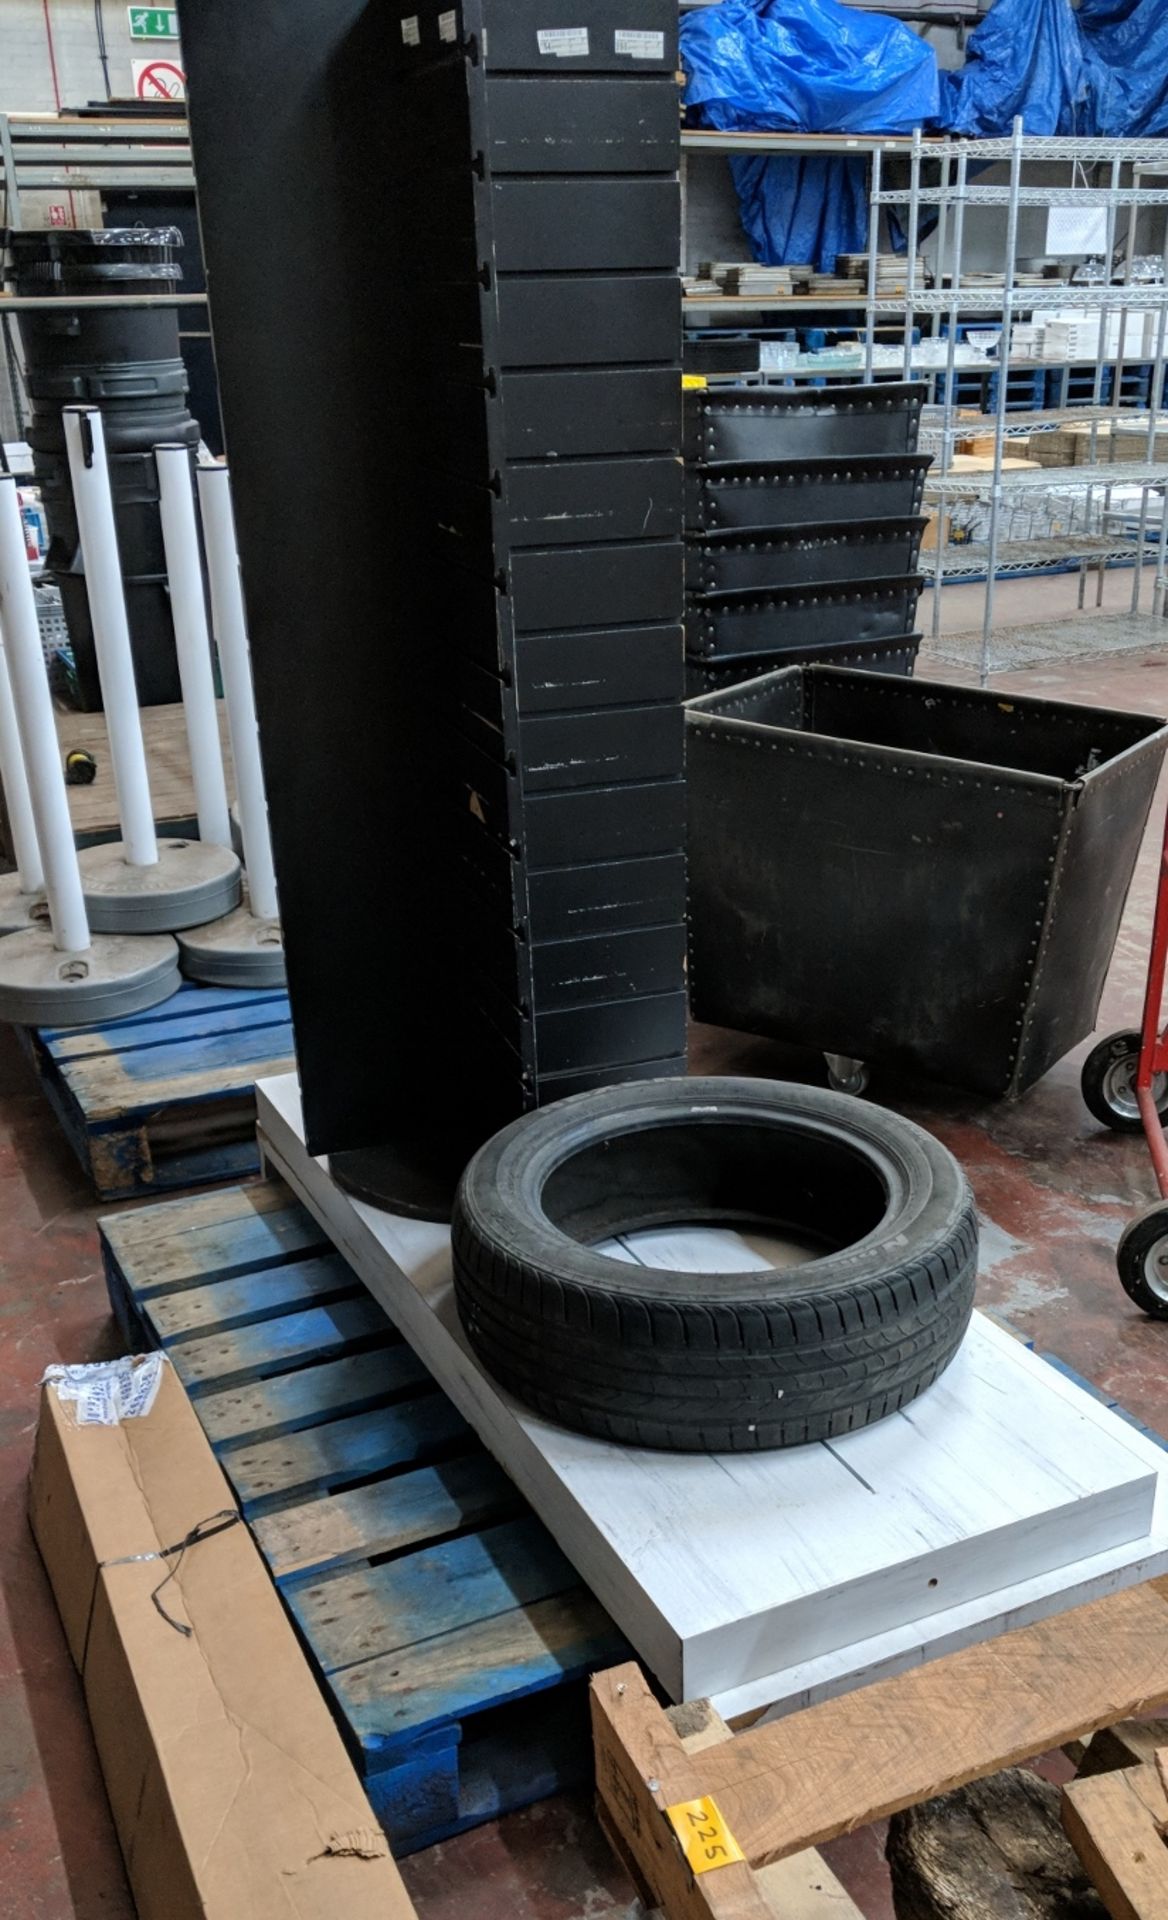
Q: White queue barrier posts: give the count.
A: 5